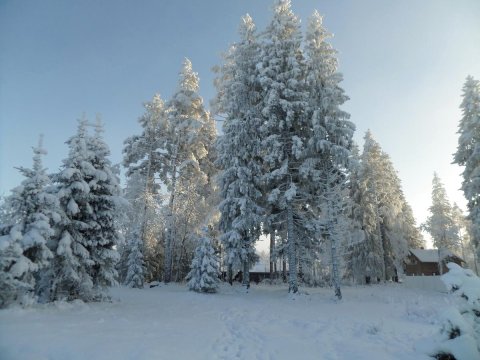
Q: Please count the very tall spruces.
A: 3